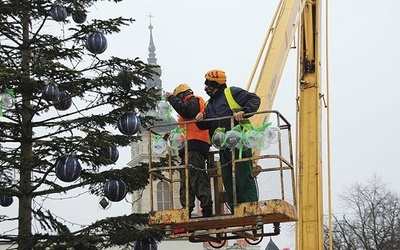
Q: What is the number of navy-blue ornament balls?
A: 11